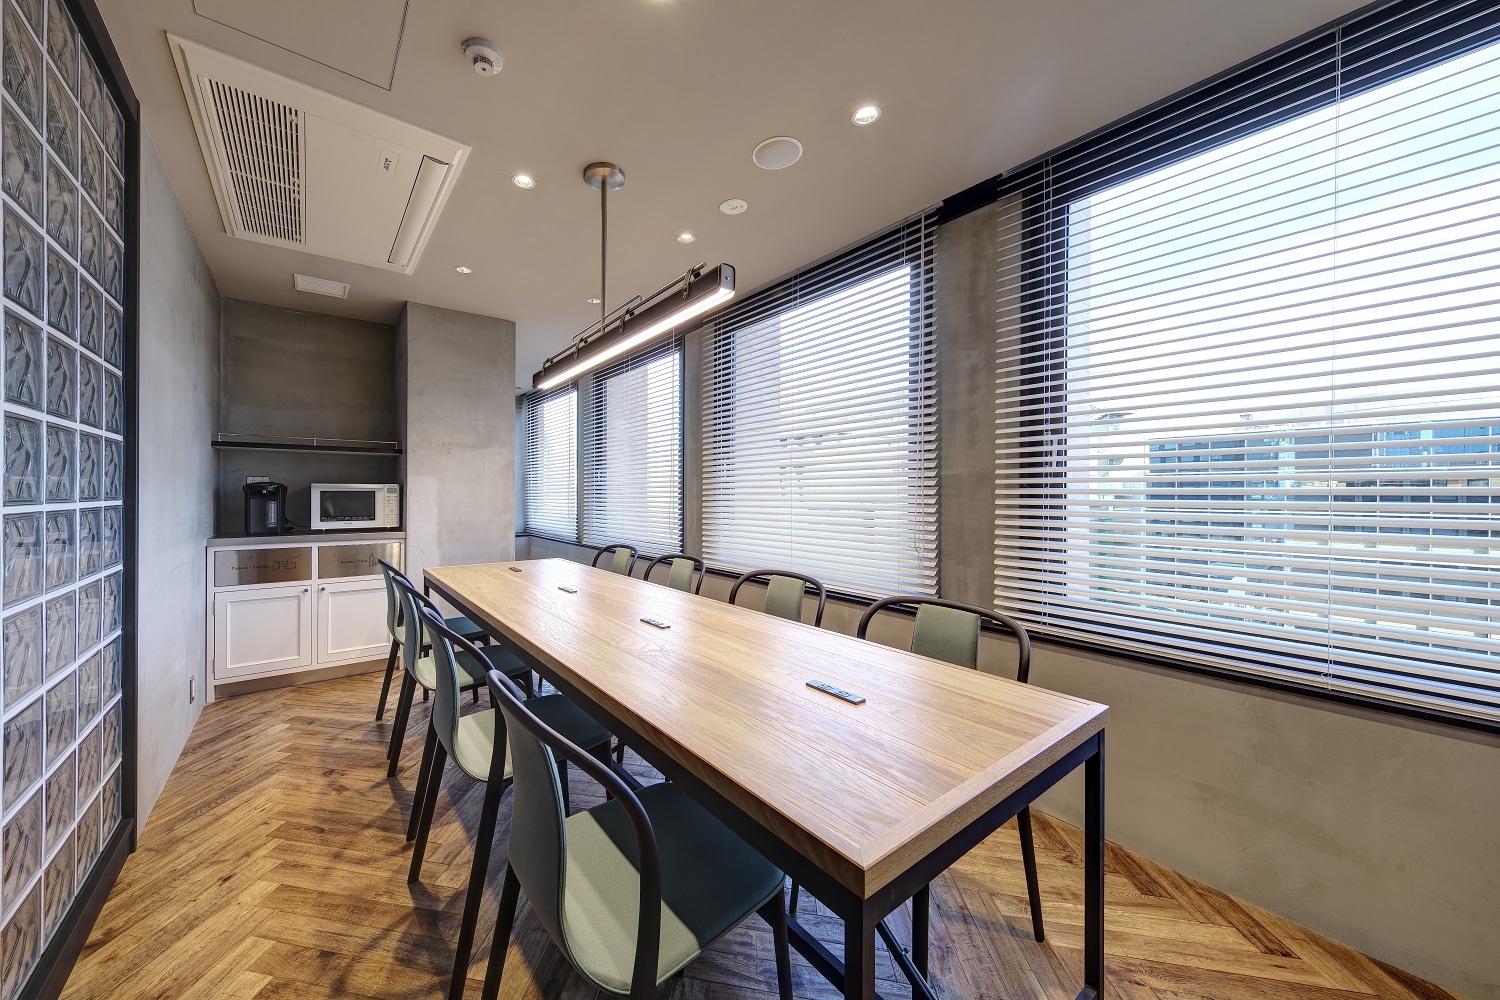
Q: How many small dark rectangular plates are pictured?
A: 4